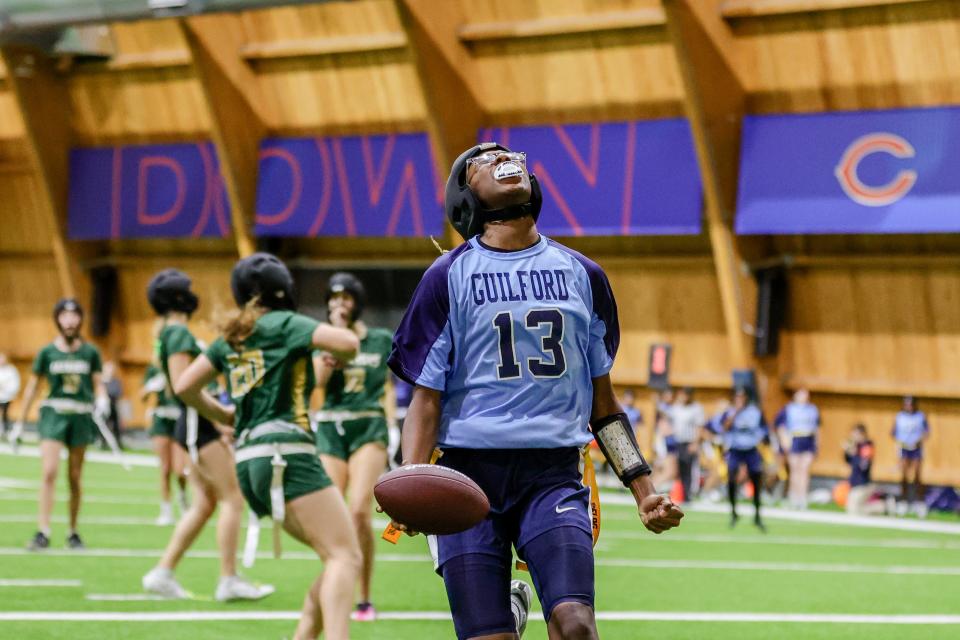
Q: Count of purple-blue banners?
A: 4